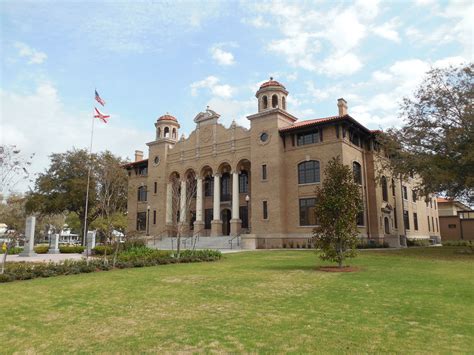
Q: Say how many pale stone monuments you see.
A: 3